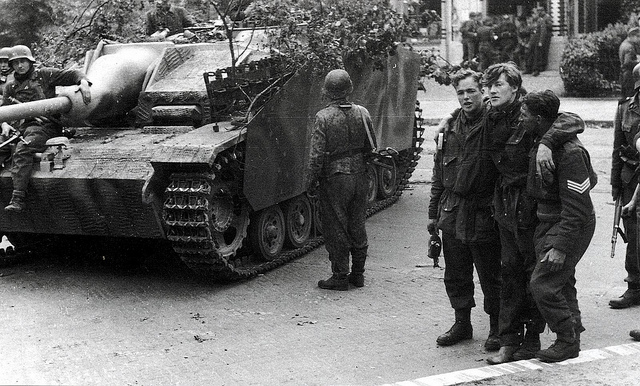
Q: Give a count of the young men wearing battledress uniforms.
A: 3